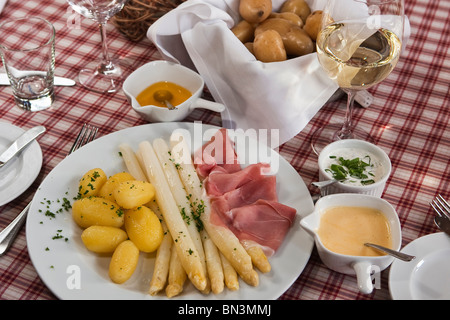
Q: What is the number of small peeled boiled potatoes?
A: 7